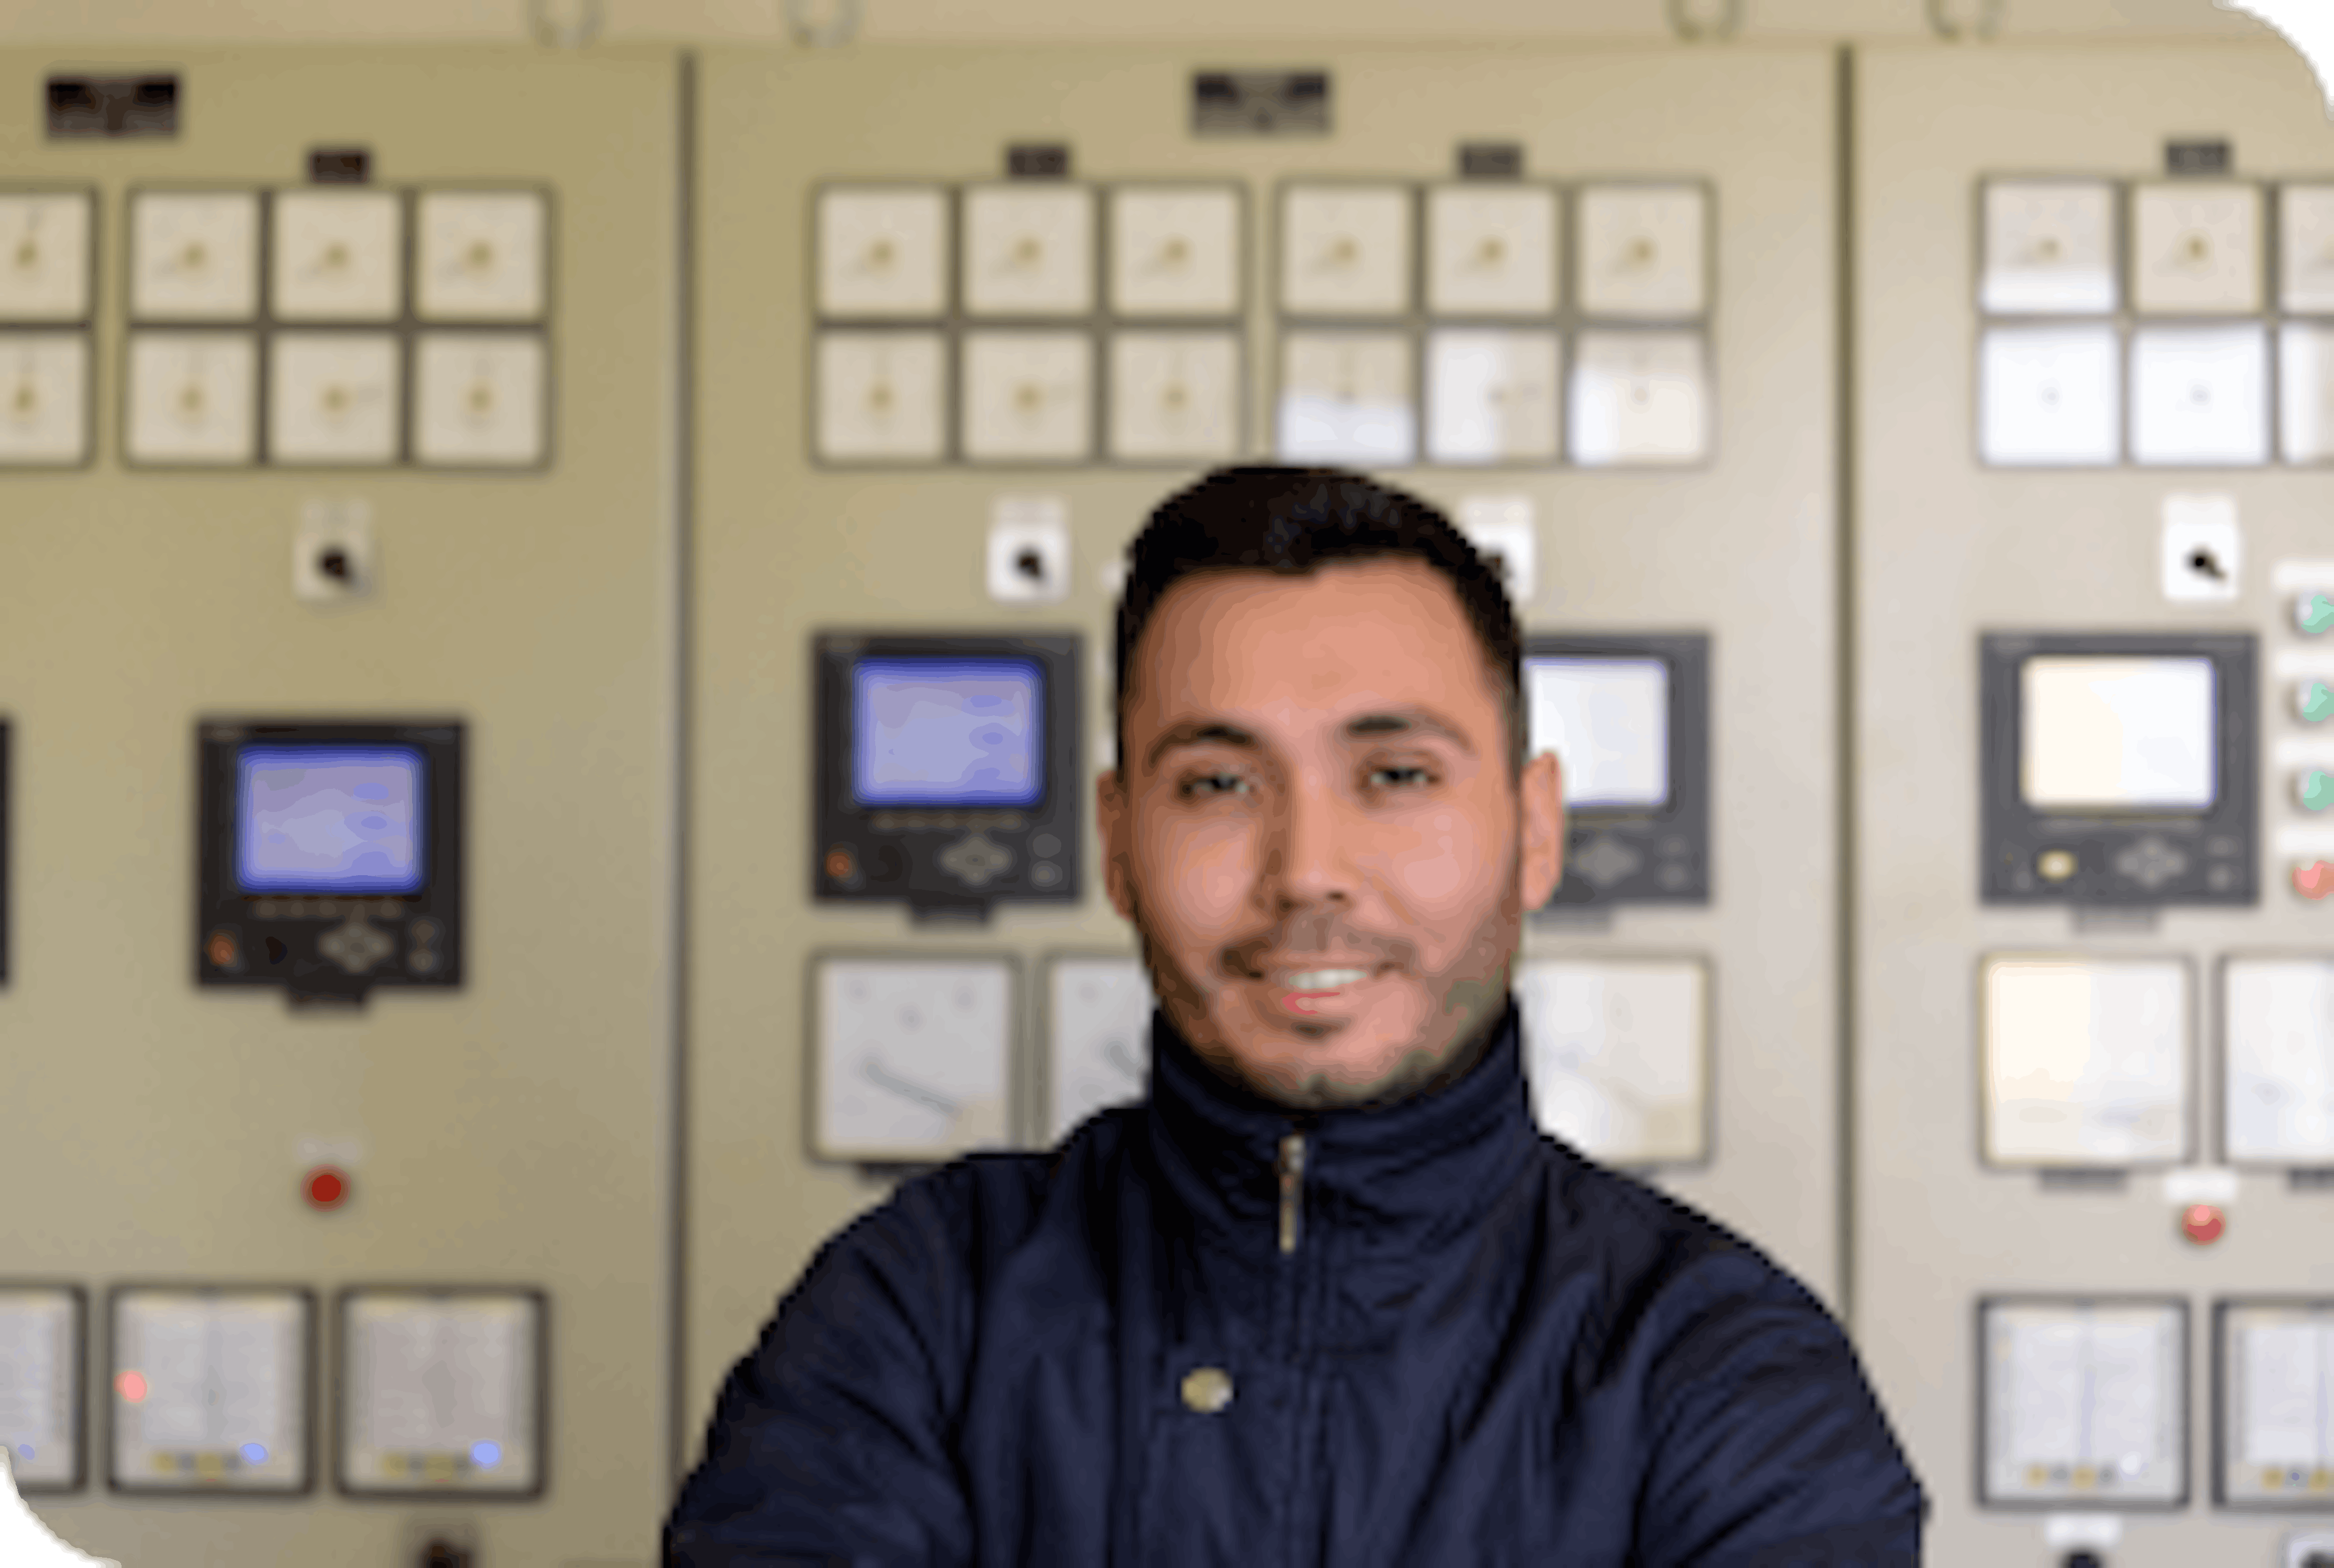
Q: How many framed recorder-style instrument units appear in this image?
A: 5